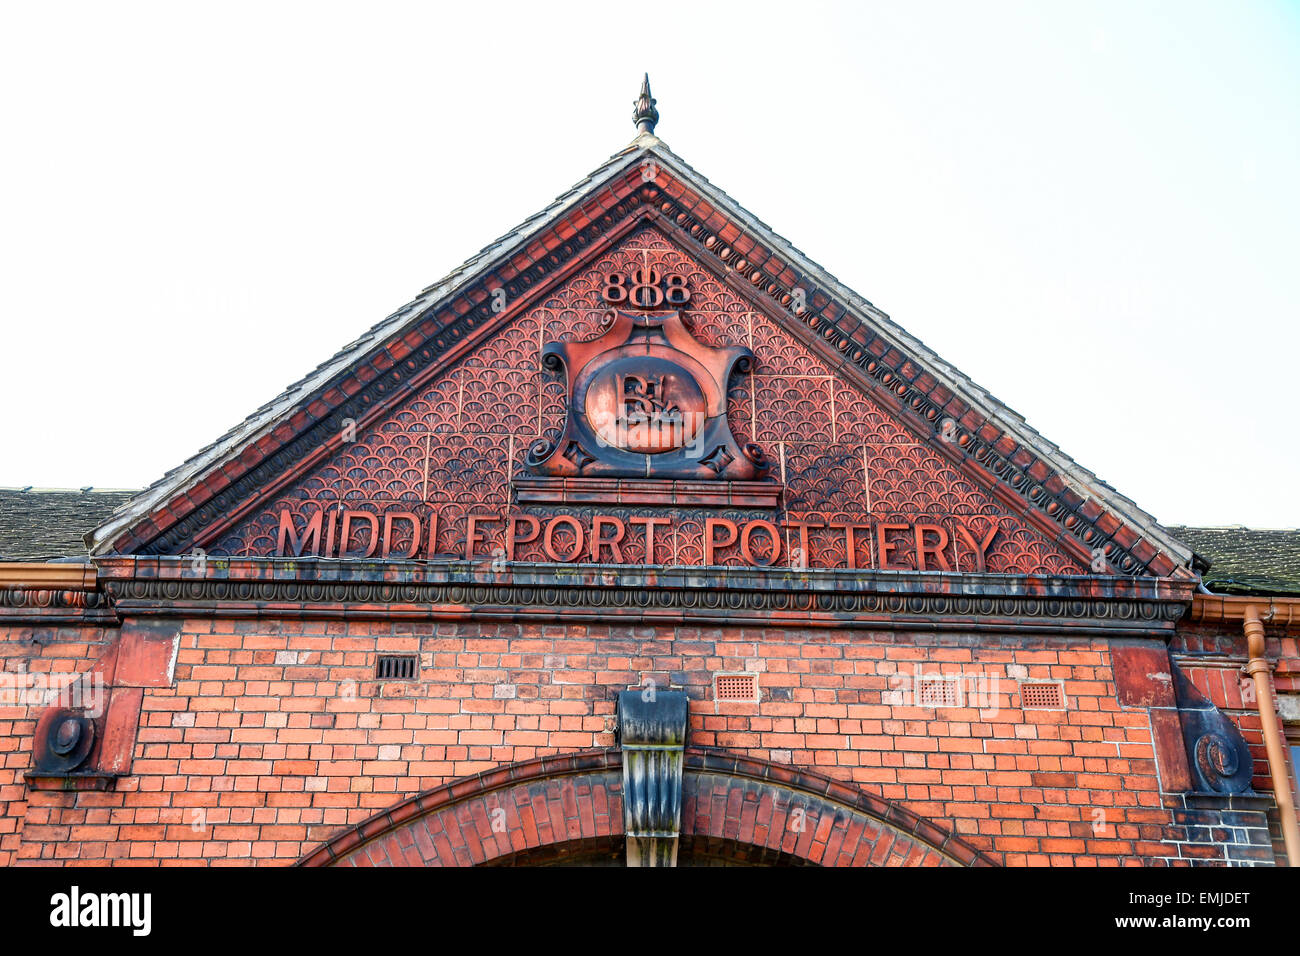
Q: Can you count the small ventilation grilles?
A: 4